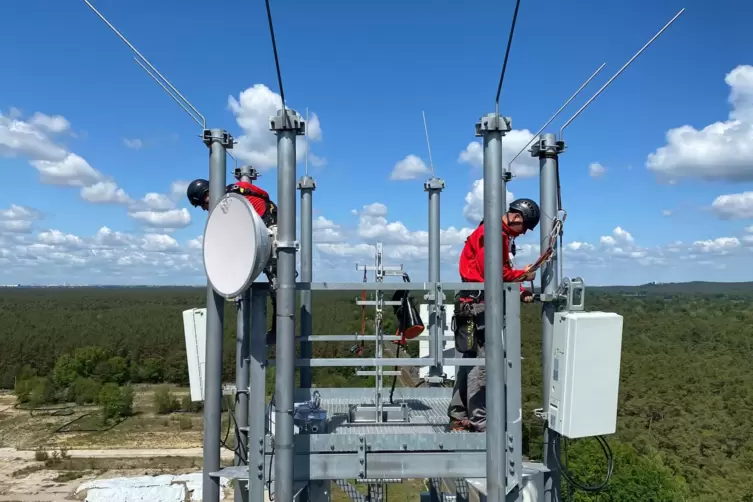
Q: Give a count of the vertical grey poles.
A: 8